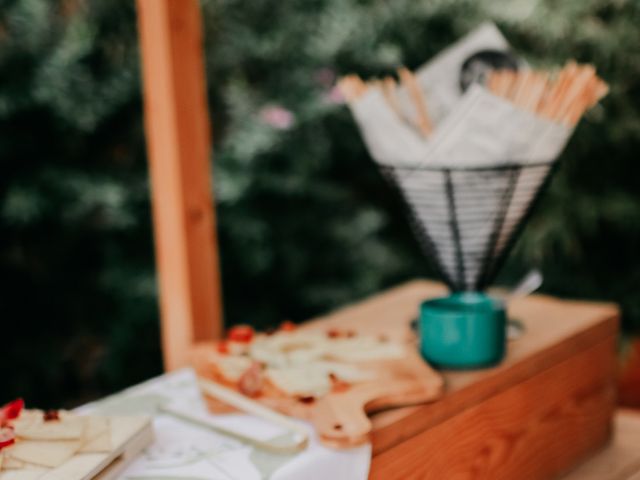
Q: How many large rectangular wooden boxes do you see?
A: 1